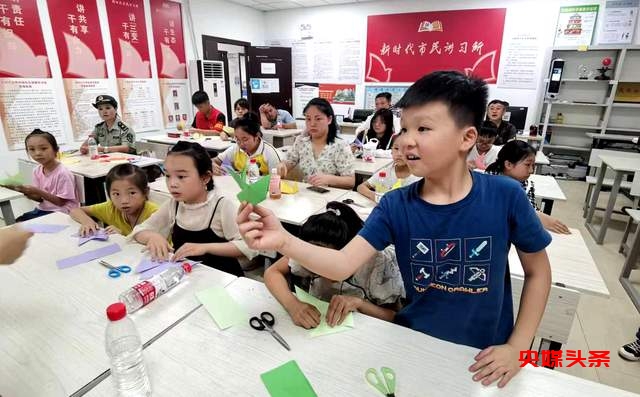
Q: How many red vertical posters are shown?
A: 4